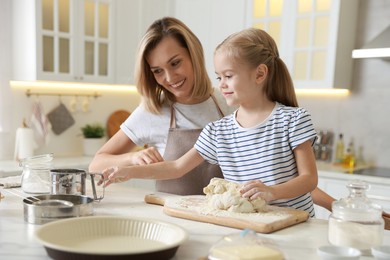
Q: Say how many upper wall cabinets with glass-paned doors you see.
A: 2